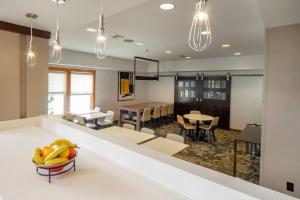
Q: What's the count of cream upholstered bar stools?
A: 4